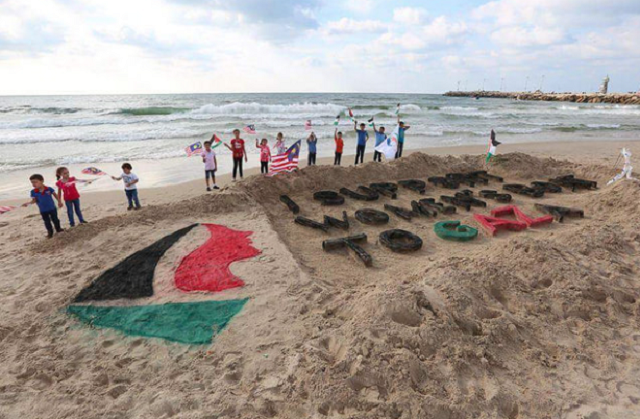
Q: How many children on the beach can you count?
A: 12